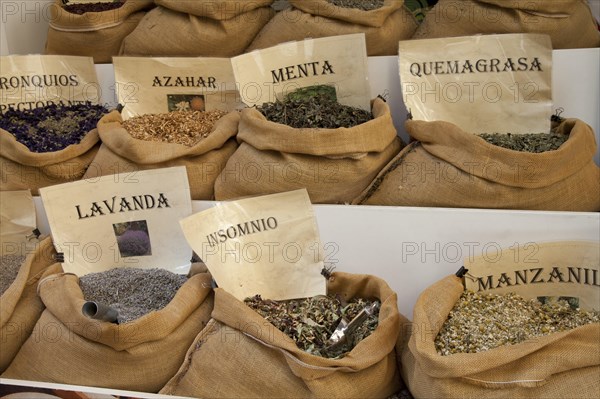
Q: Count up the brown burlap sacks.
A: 12